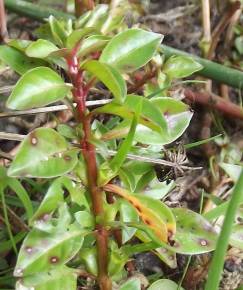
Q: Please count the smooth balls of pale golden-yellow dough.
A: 0